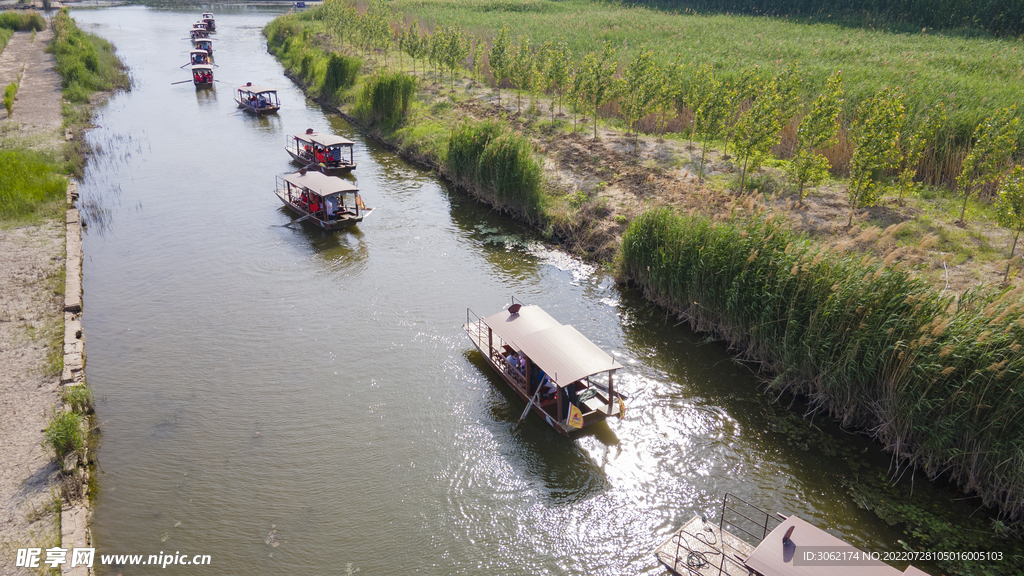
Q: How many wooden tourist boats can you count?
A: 12